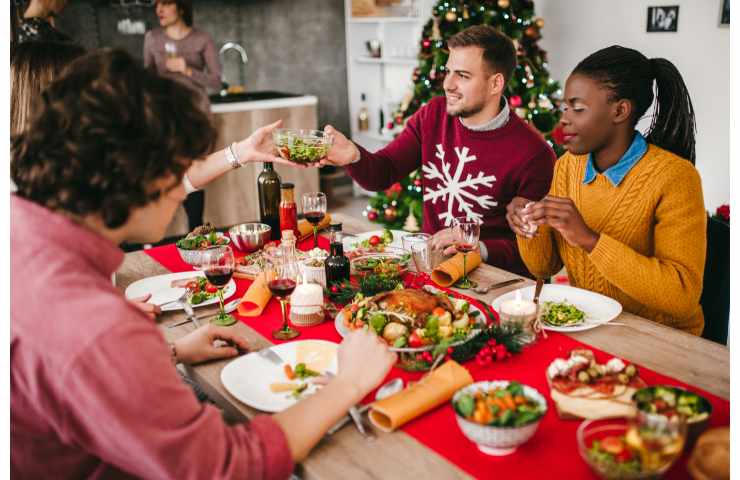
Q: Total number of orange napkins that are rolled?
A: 4